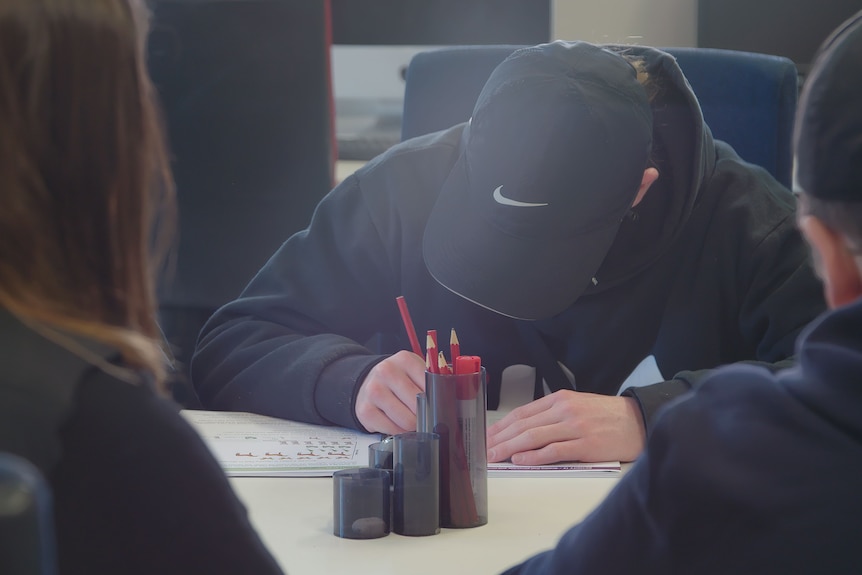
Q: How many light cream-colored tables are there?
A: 1